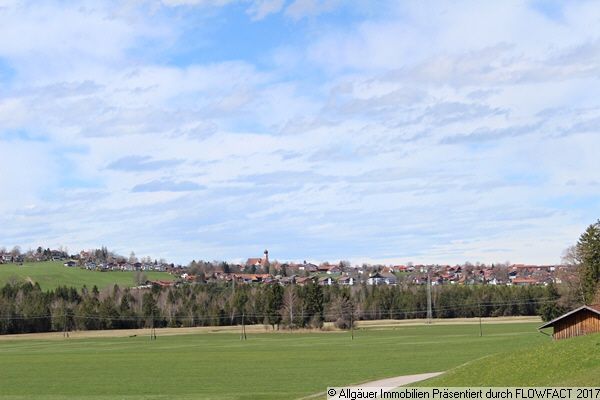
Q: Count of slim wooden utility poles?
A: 5